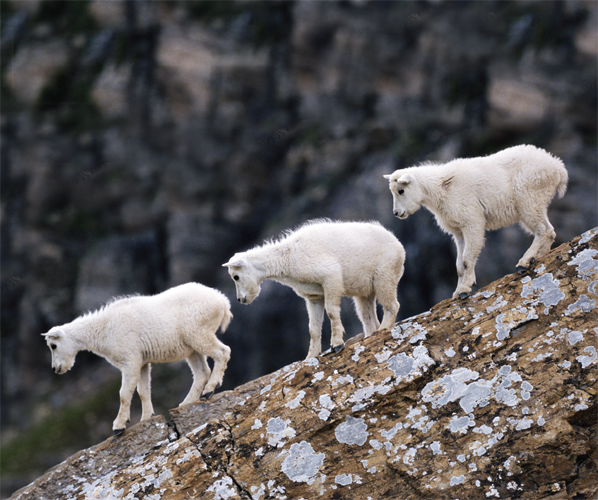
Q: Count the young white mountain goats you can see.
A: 3